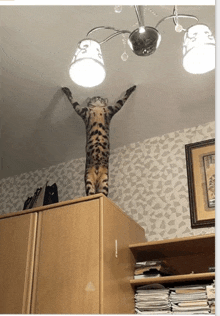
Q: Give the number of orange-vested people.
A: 0